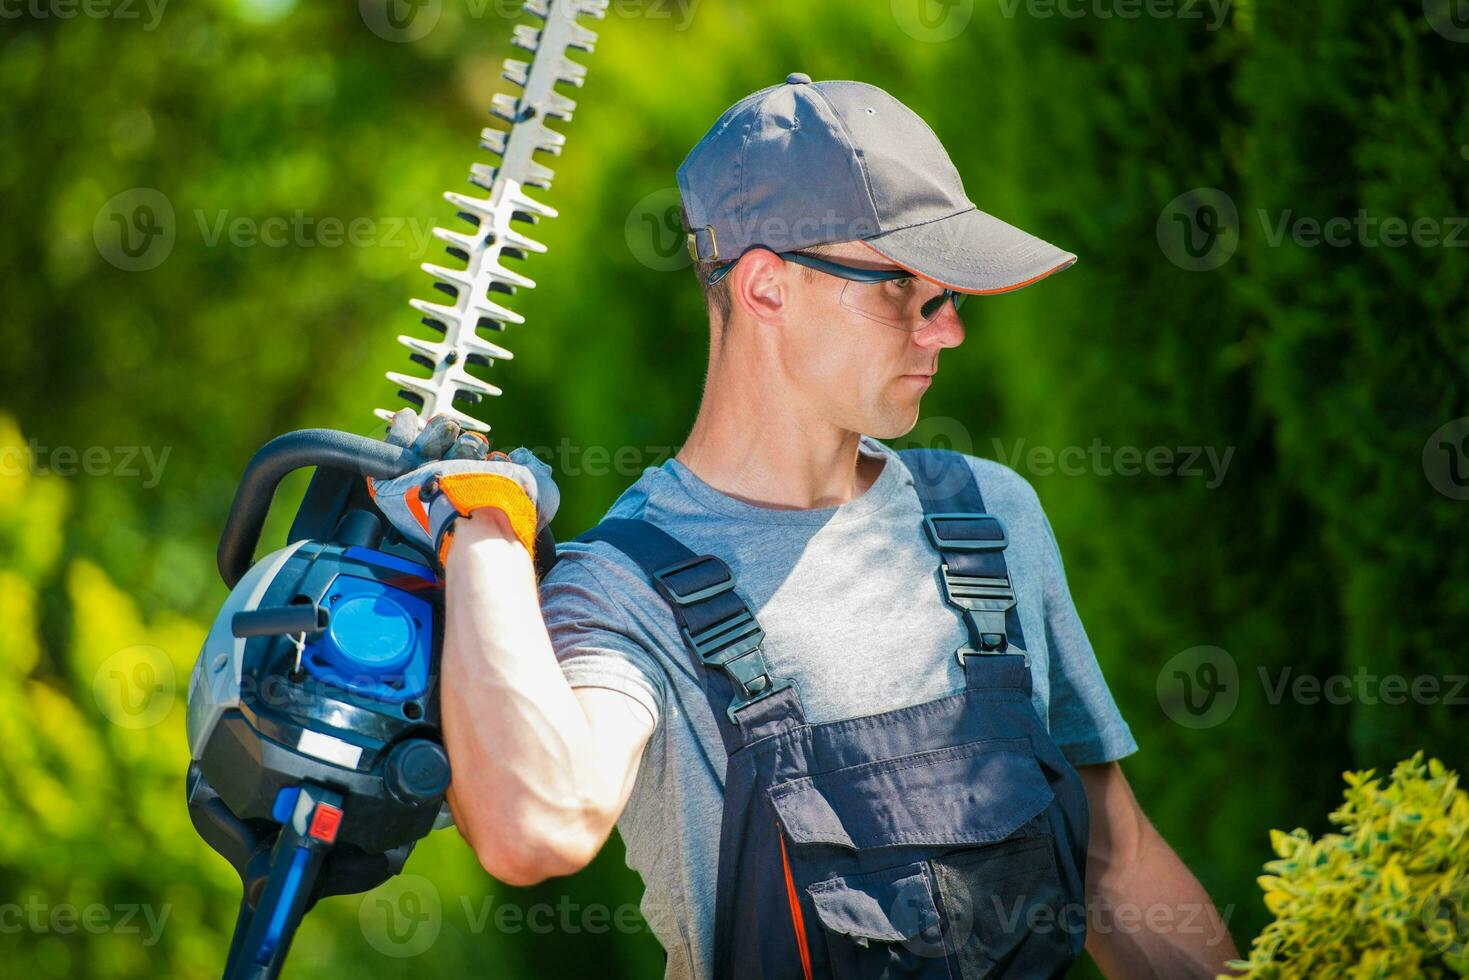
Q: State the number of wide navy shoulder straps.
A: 2